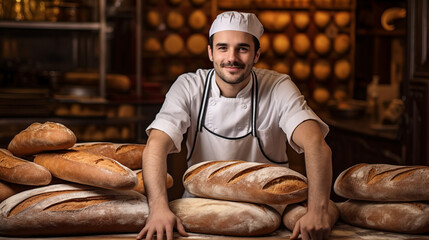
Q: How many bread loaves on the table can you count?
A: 12